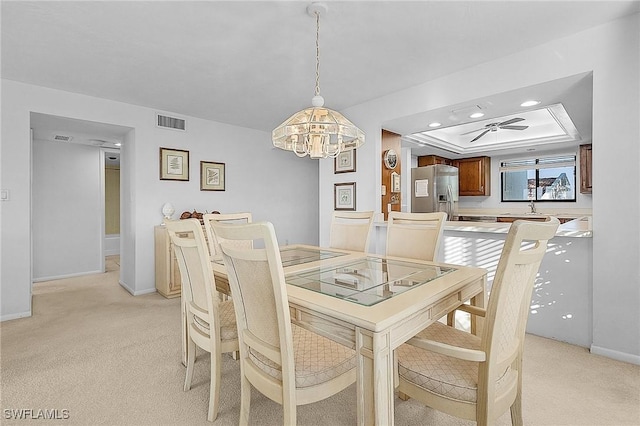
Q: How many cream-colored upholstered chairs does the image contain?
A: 6